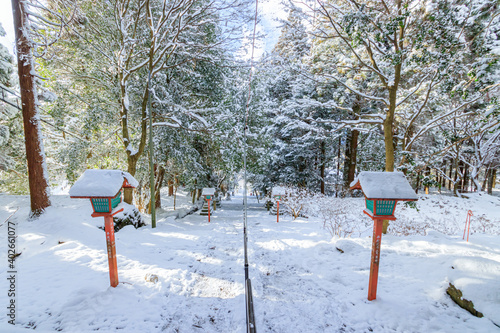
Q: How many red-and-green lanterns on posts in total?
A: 4